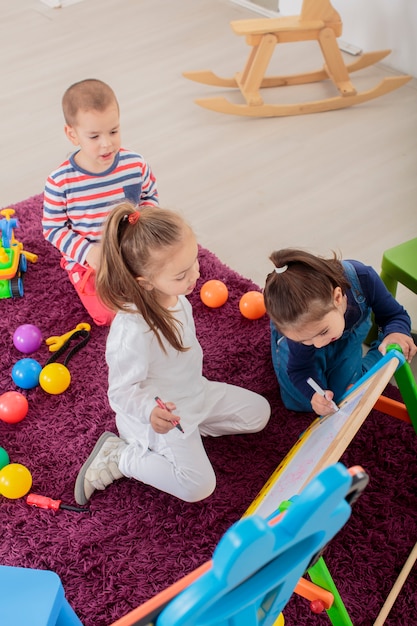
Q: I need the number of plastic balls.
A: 8